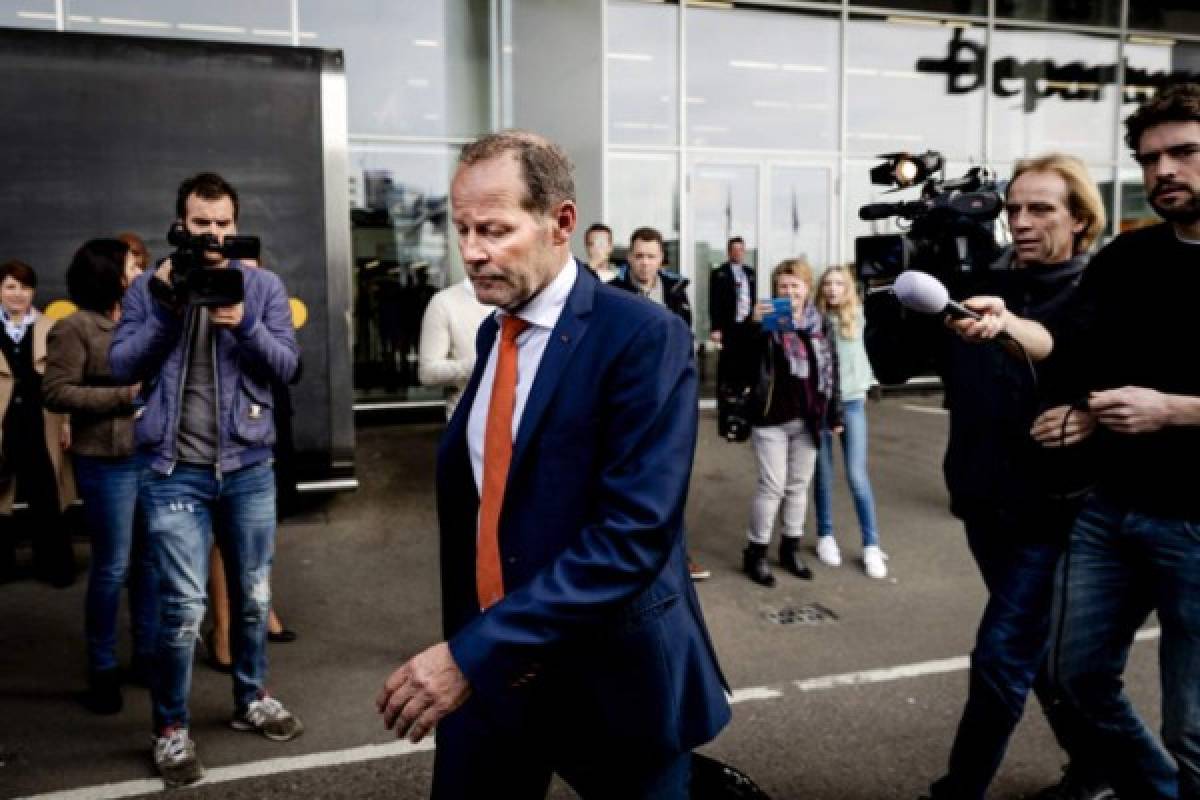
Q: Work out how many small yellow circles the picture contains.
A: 2